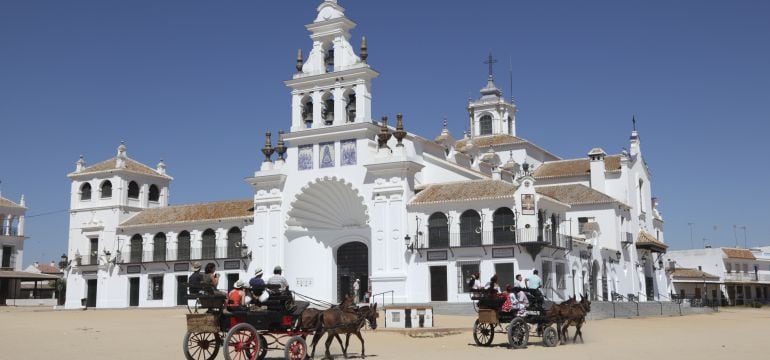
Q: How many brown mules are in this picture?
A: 4